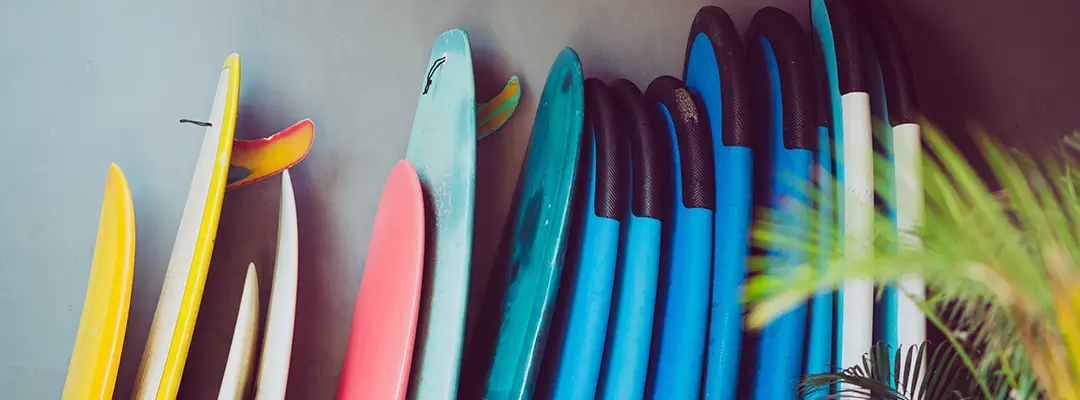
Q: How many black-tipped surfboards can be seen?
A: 8